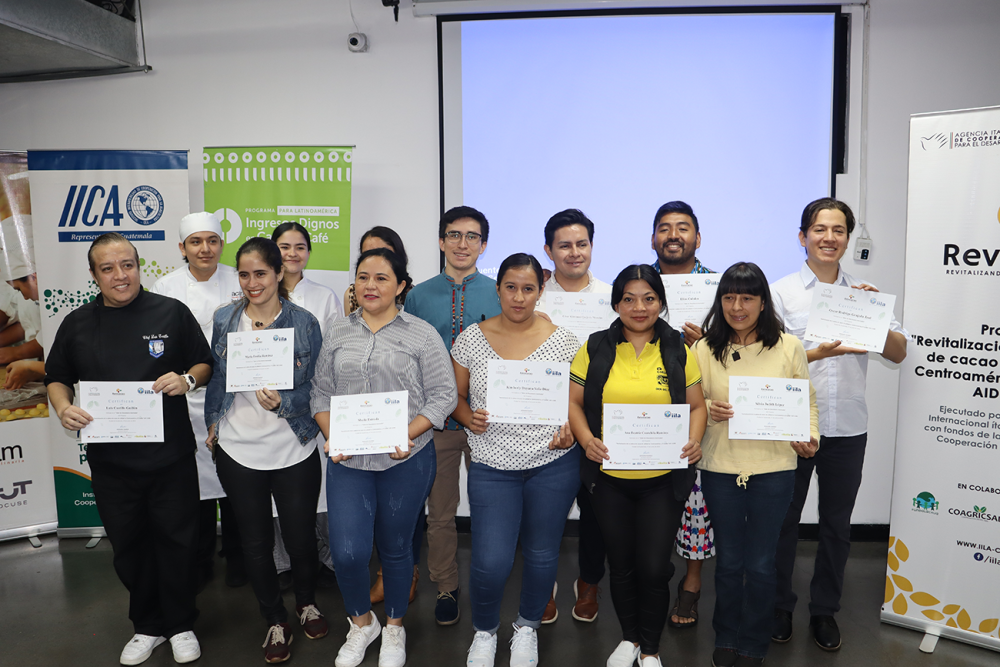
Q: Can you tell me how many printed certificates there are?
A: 9